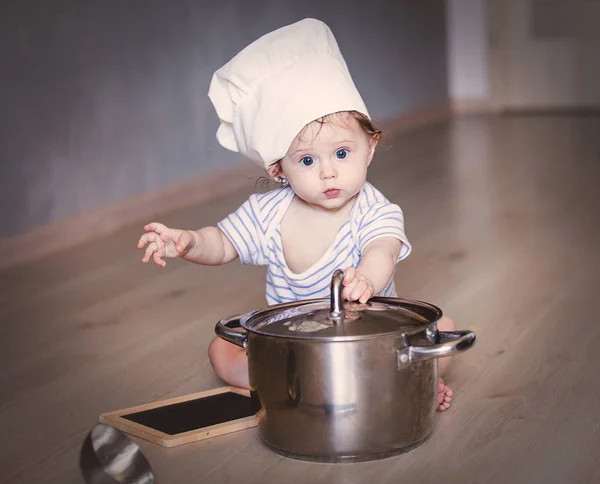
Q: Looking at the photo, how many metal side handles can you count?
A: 2